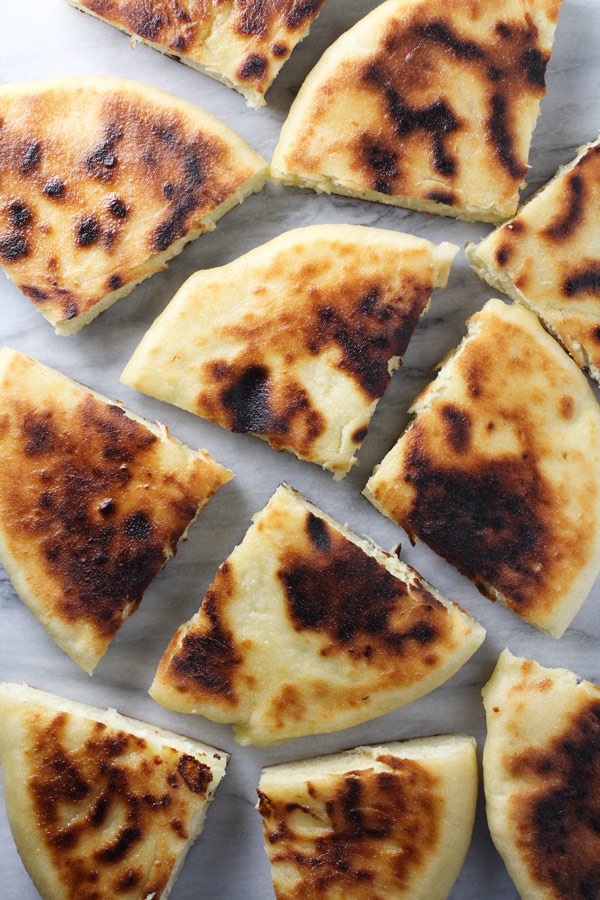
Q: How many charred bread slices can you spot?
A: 11